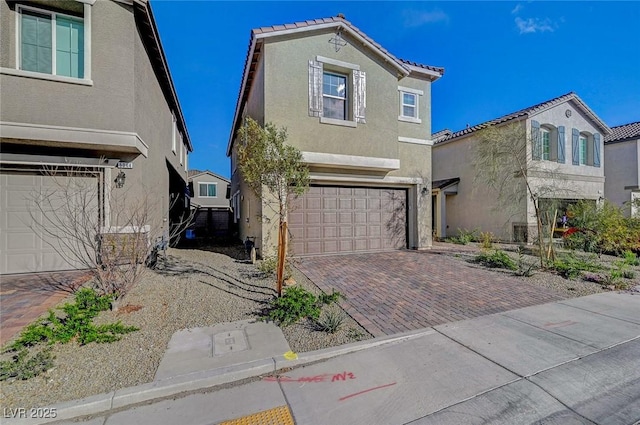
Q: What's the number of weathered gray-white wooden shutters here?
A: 2